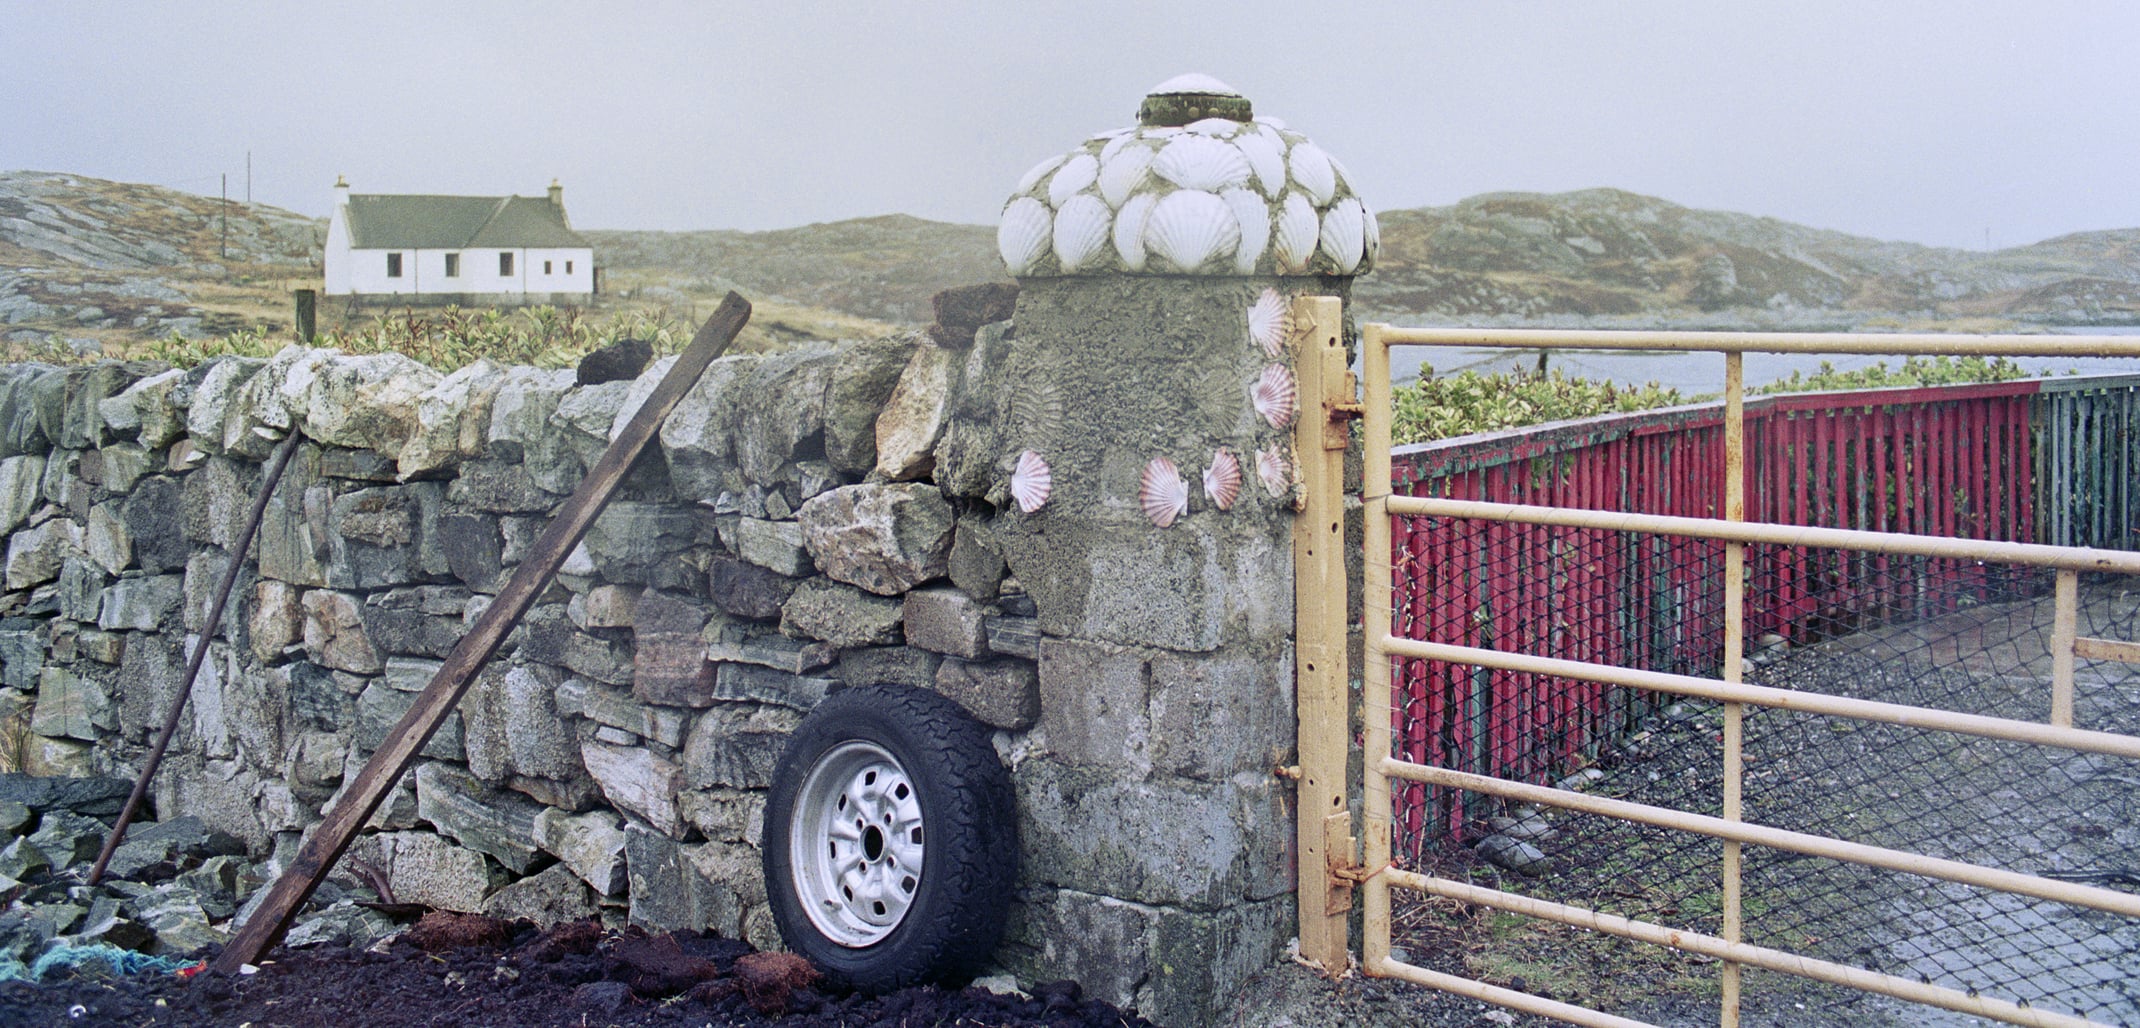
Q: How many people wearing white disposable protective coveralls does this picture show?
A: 0